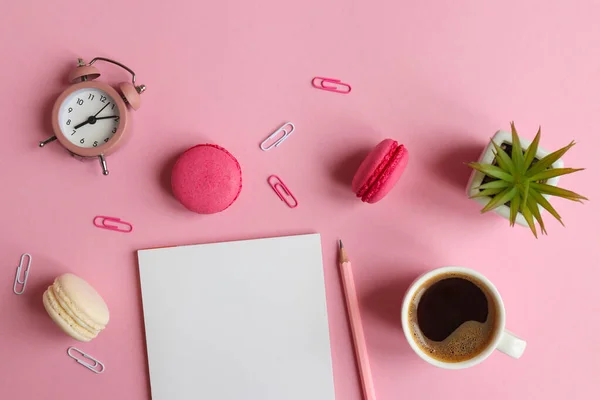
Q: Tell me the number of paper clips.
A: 6